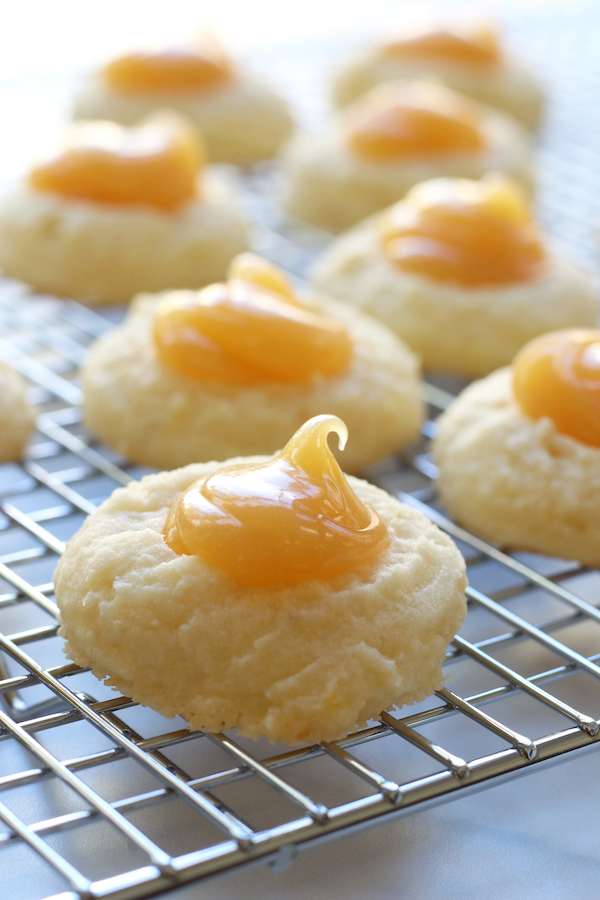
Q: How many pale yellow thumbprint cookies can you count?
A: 9